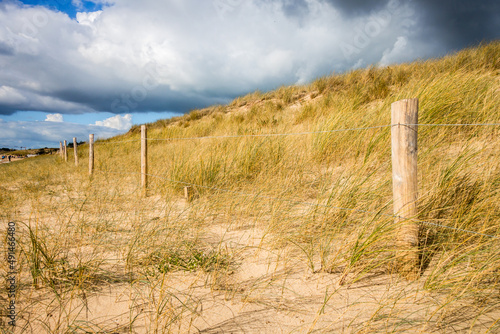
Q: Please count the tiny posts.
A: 1